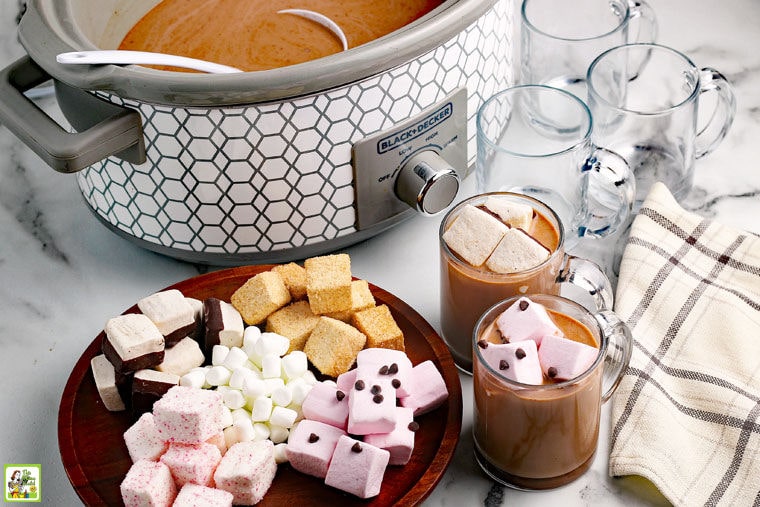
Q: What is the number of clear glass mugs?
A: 5